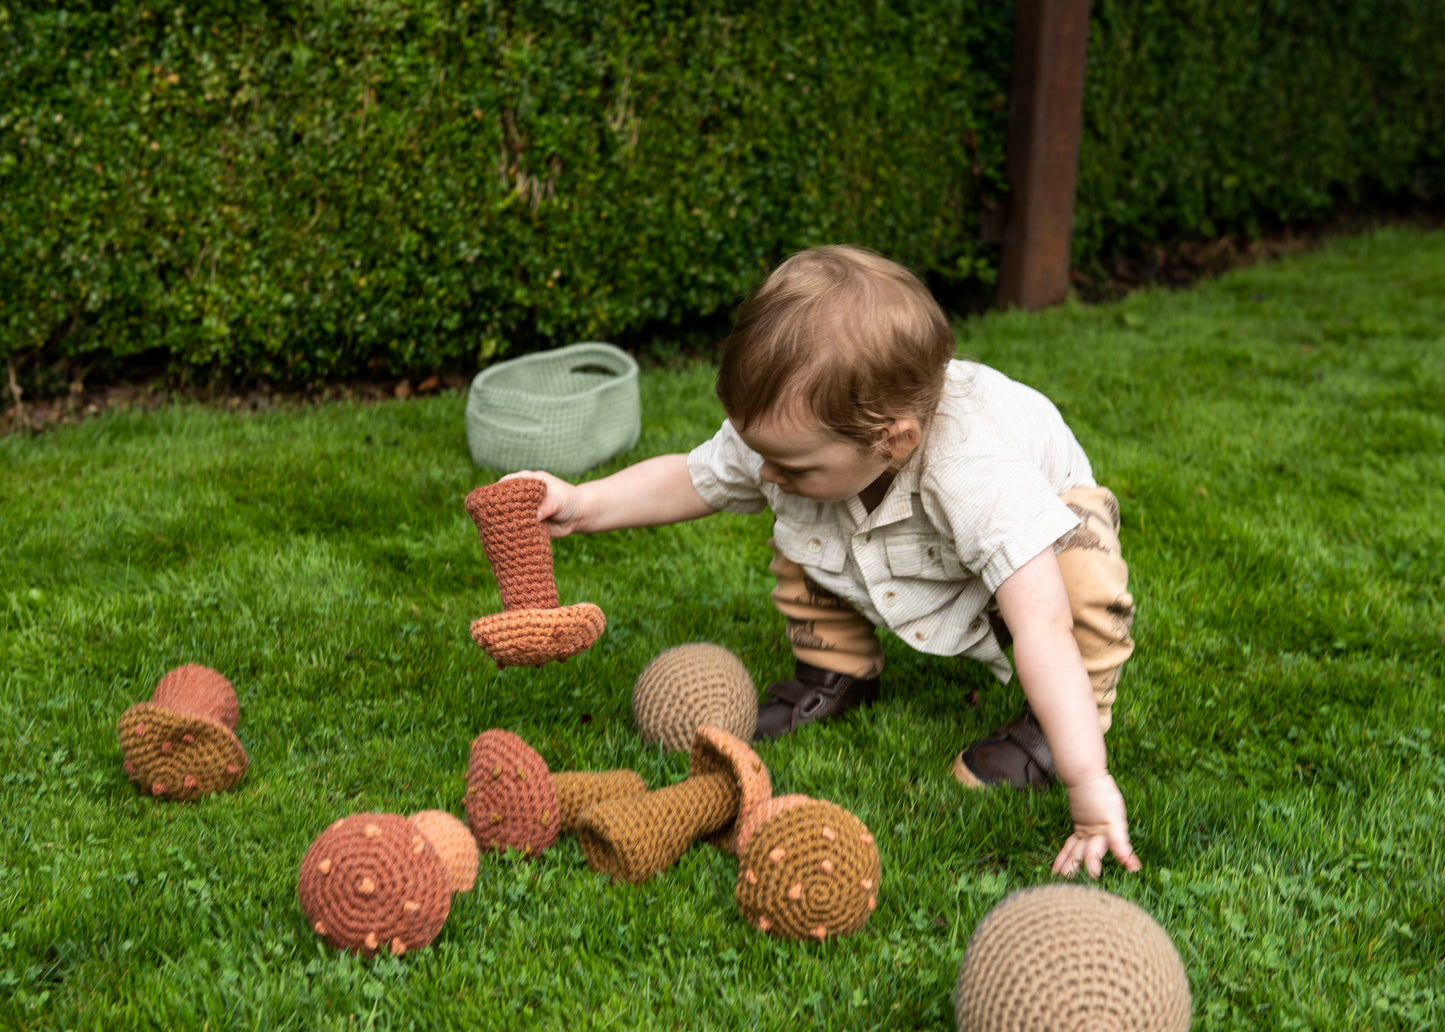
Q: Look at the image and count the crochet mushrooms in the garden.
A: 6